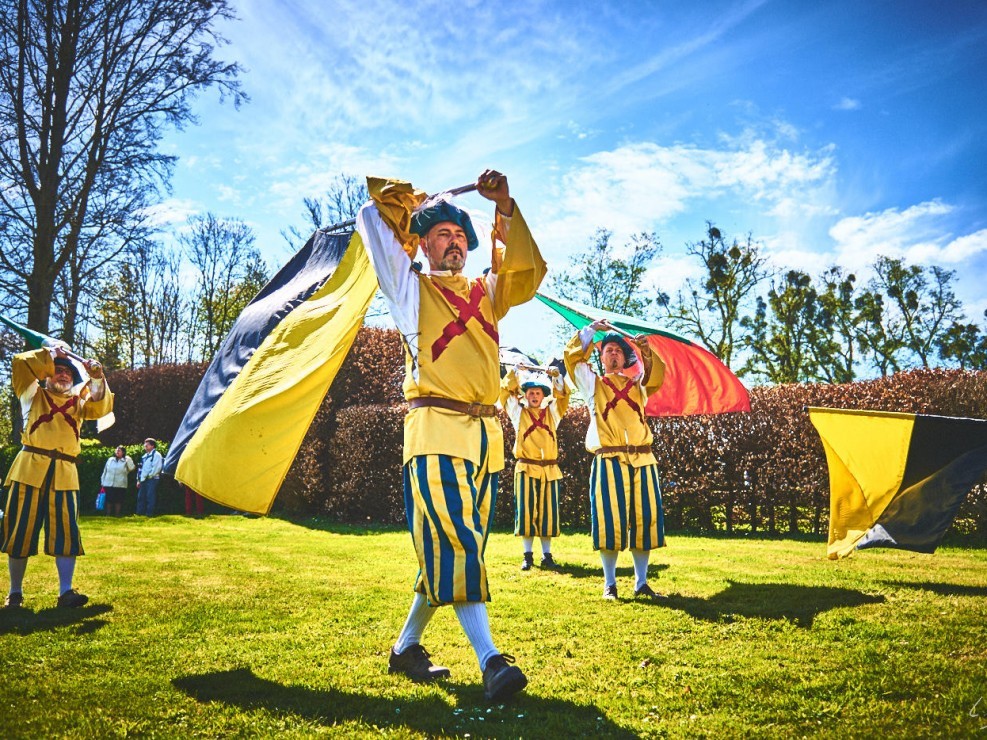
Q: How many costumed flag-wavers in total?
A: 4